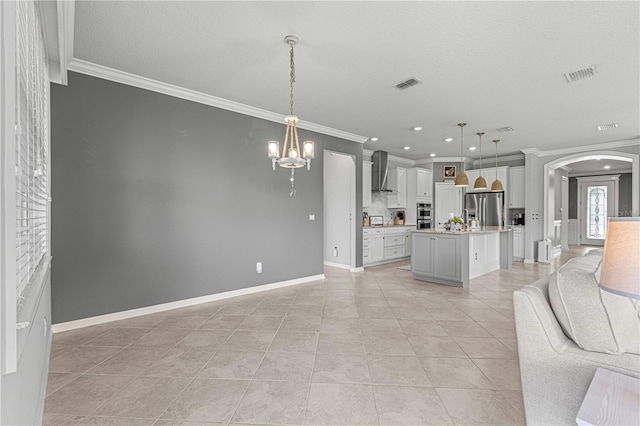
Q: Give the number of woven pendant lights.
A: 3